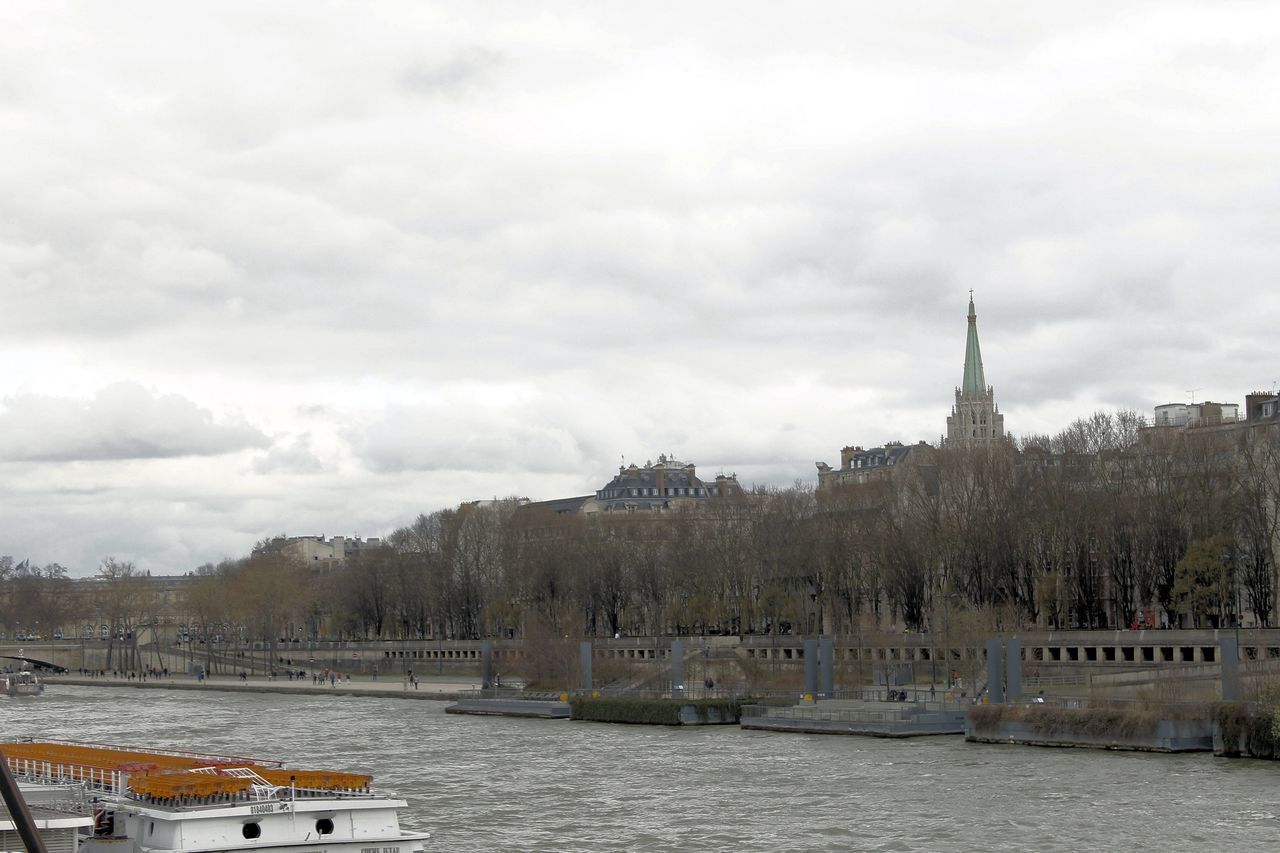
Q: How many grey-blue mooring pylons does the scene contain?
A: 8